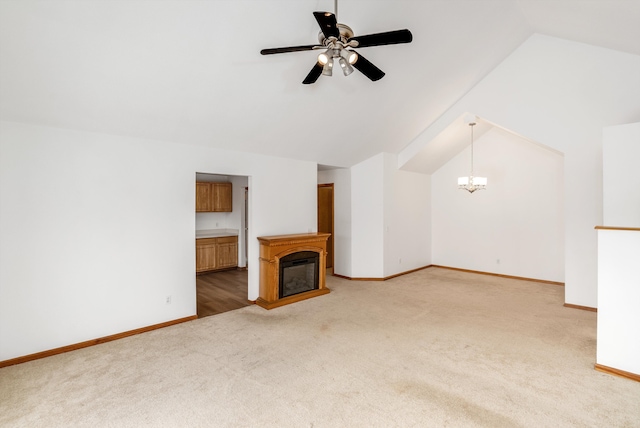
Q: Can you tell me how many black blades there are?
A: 5